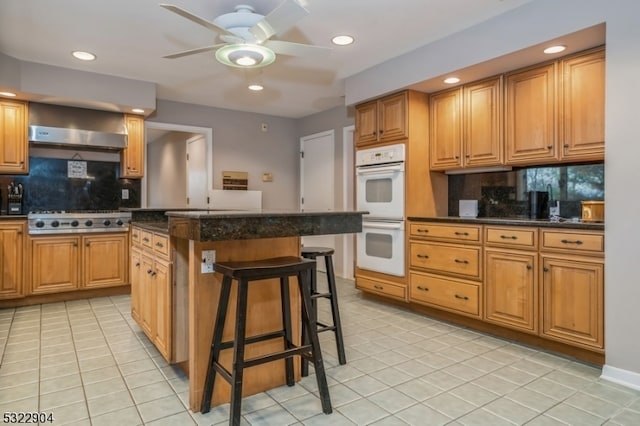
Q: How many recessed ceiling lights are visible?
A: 7